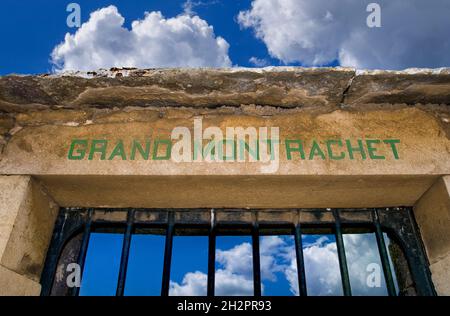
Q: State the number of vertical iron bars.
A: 8